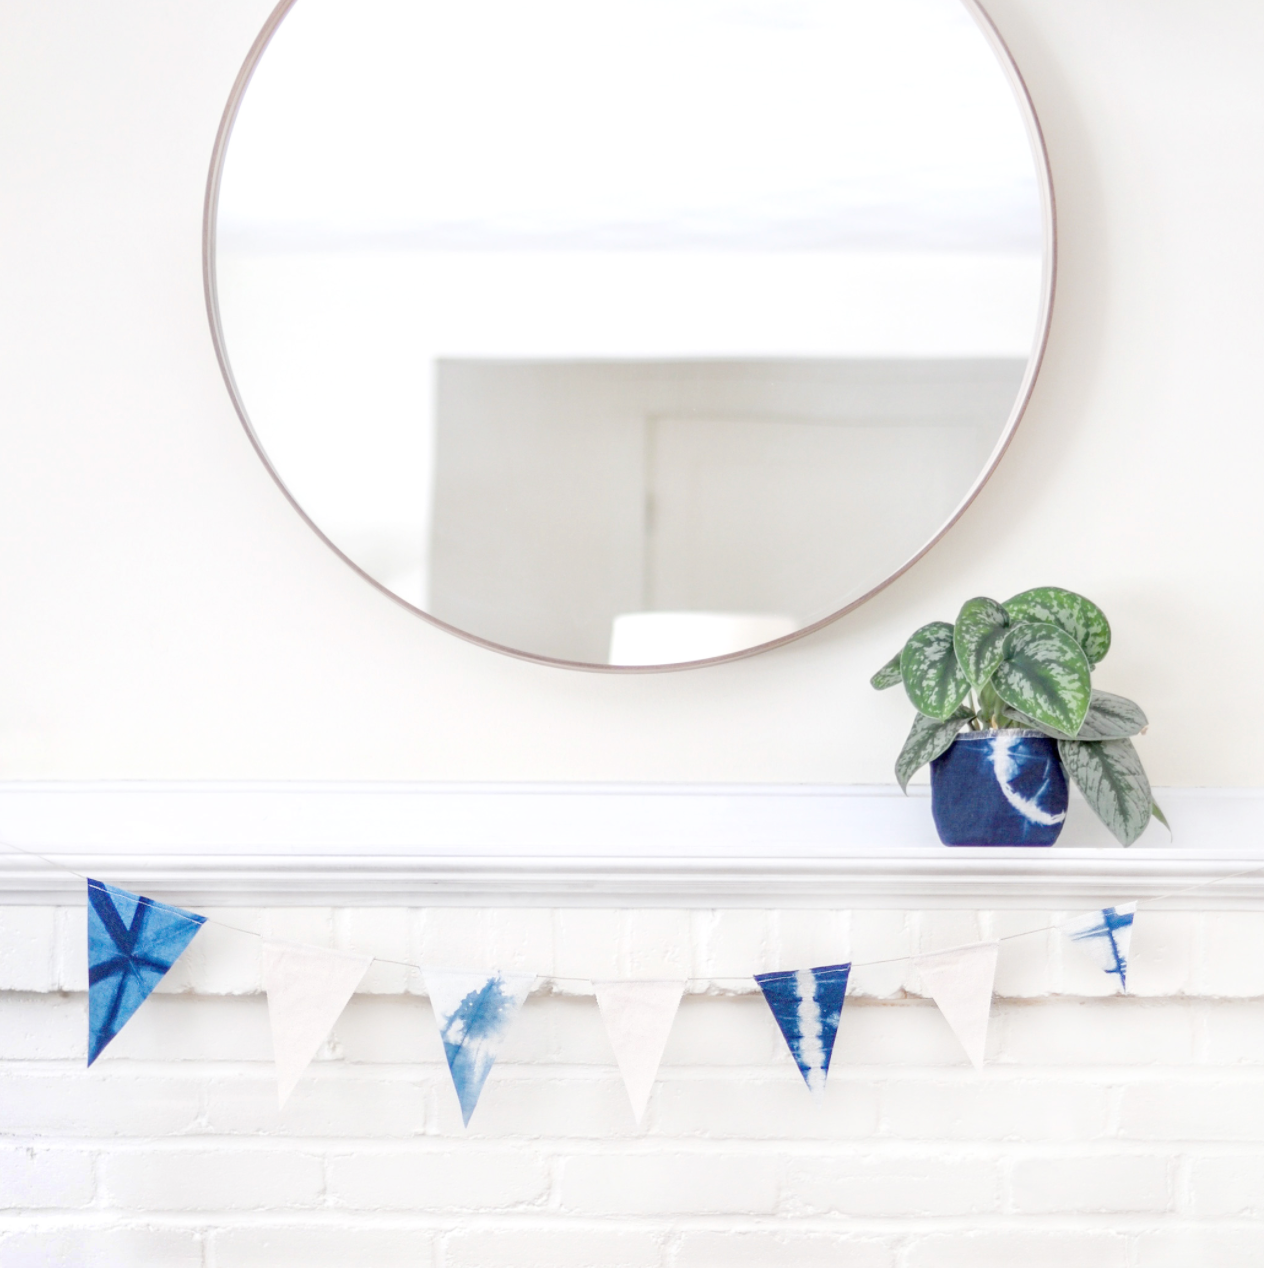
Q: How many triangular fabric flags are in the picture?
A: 7